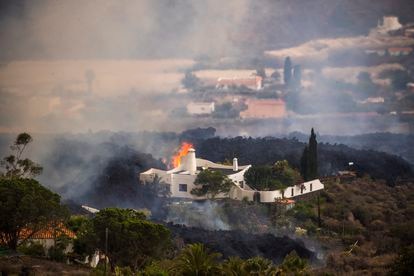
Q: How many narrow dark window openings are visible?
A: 3